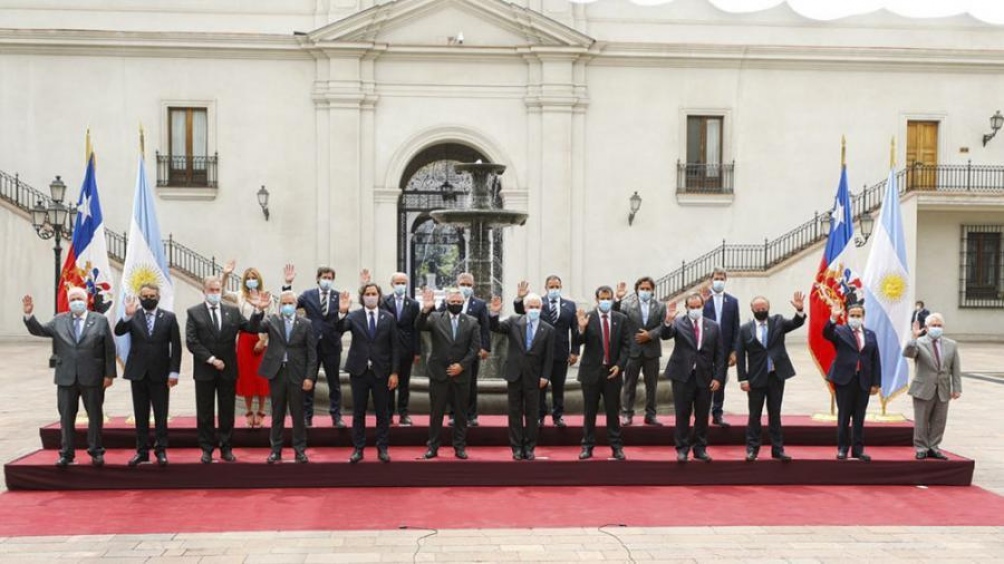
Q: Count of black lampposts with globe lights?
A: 2